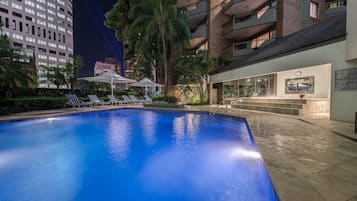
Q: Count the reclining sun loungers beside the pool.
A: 6